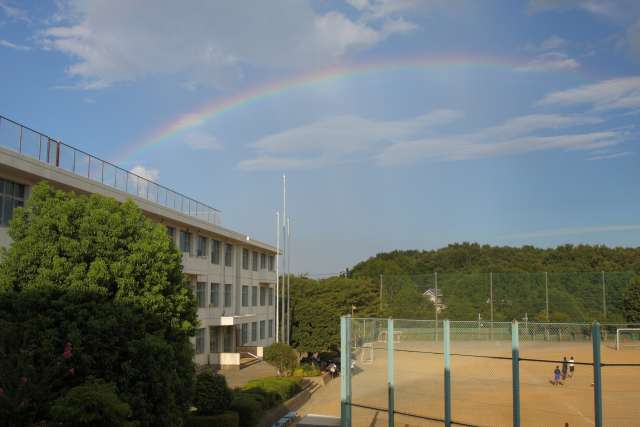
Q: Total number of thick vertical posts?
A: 5